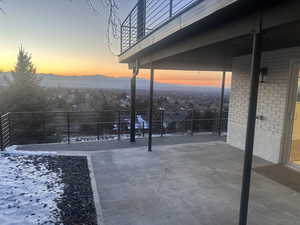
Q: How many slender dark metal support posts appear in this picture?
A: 4